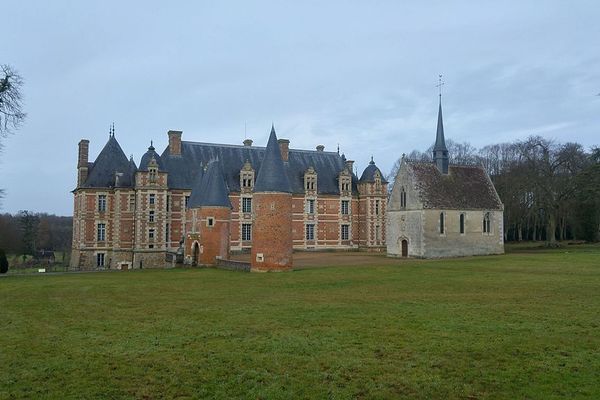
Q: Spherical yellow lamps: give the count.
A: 0